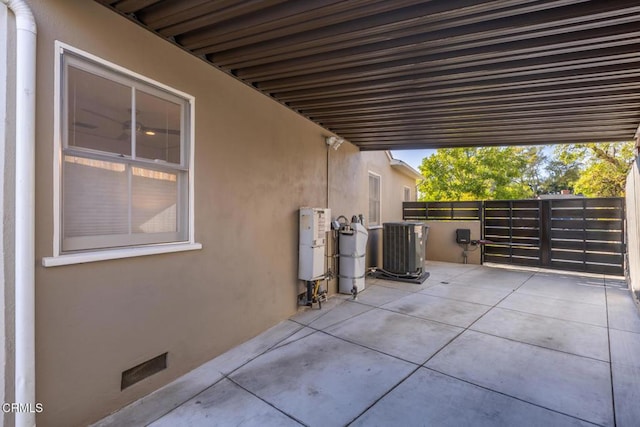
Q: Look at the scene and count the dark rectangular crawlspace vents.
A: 1